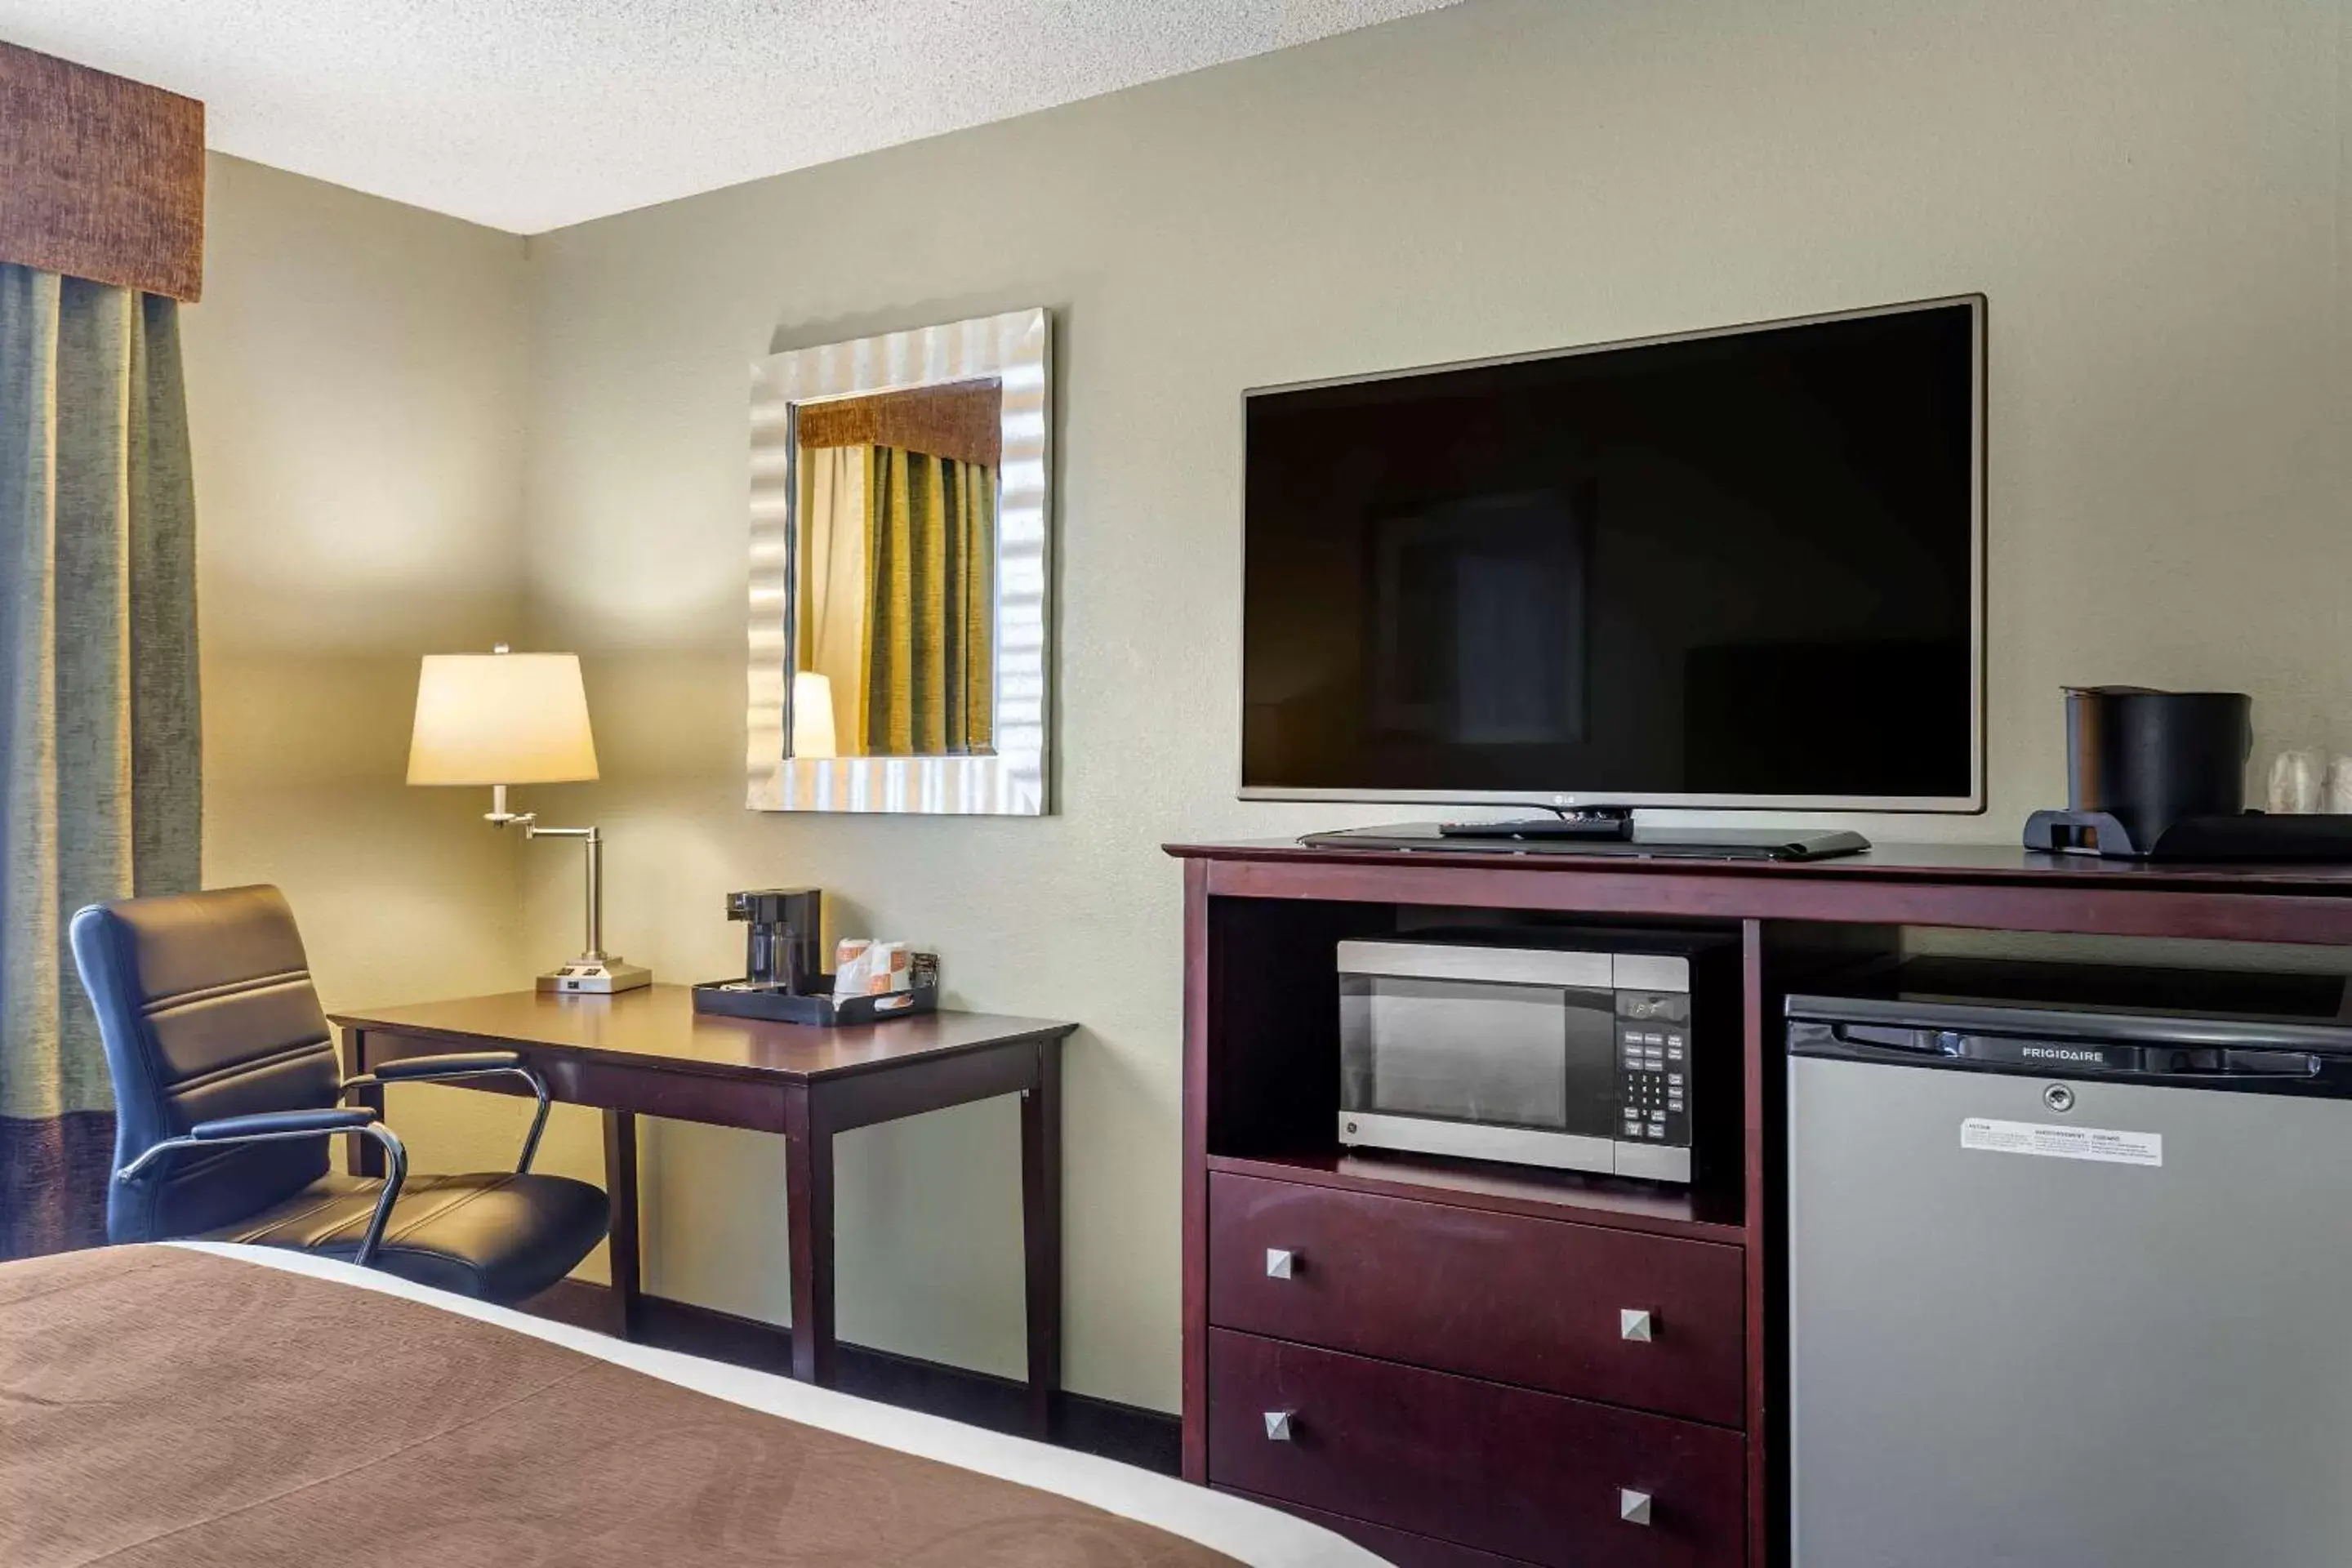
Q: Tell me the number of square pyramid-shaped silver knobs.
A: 4